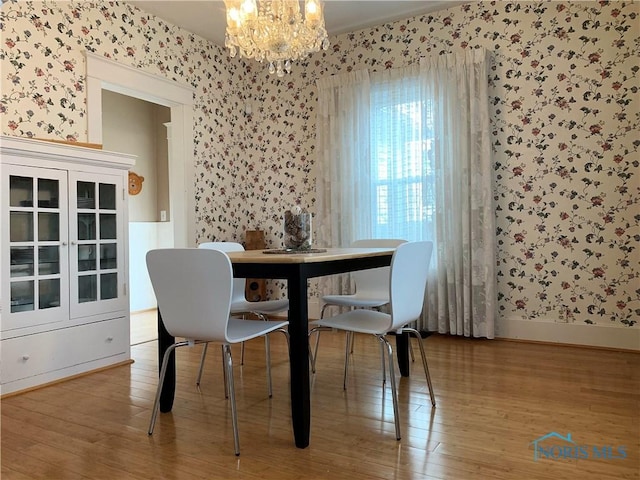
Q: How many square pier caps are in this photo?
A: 0